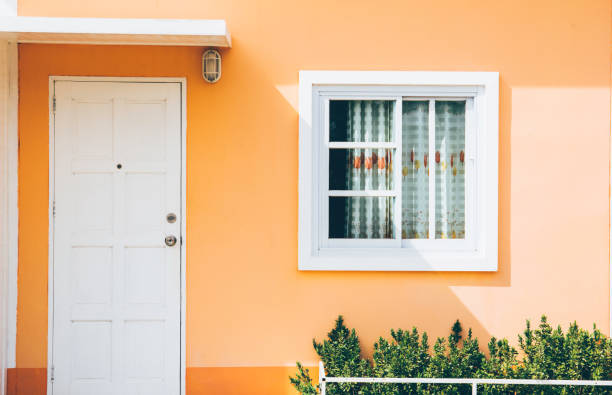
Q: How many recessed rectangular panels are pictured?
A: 8